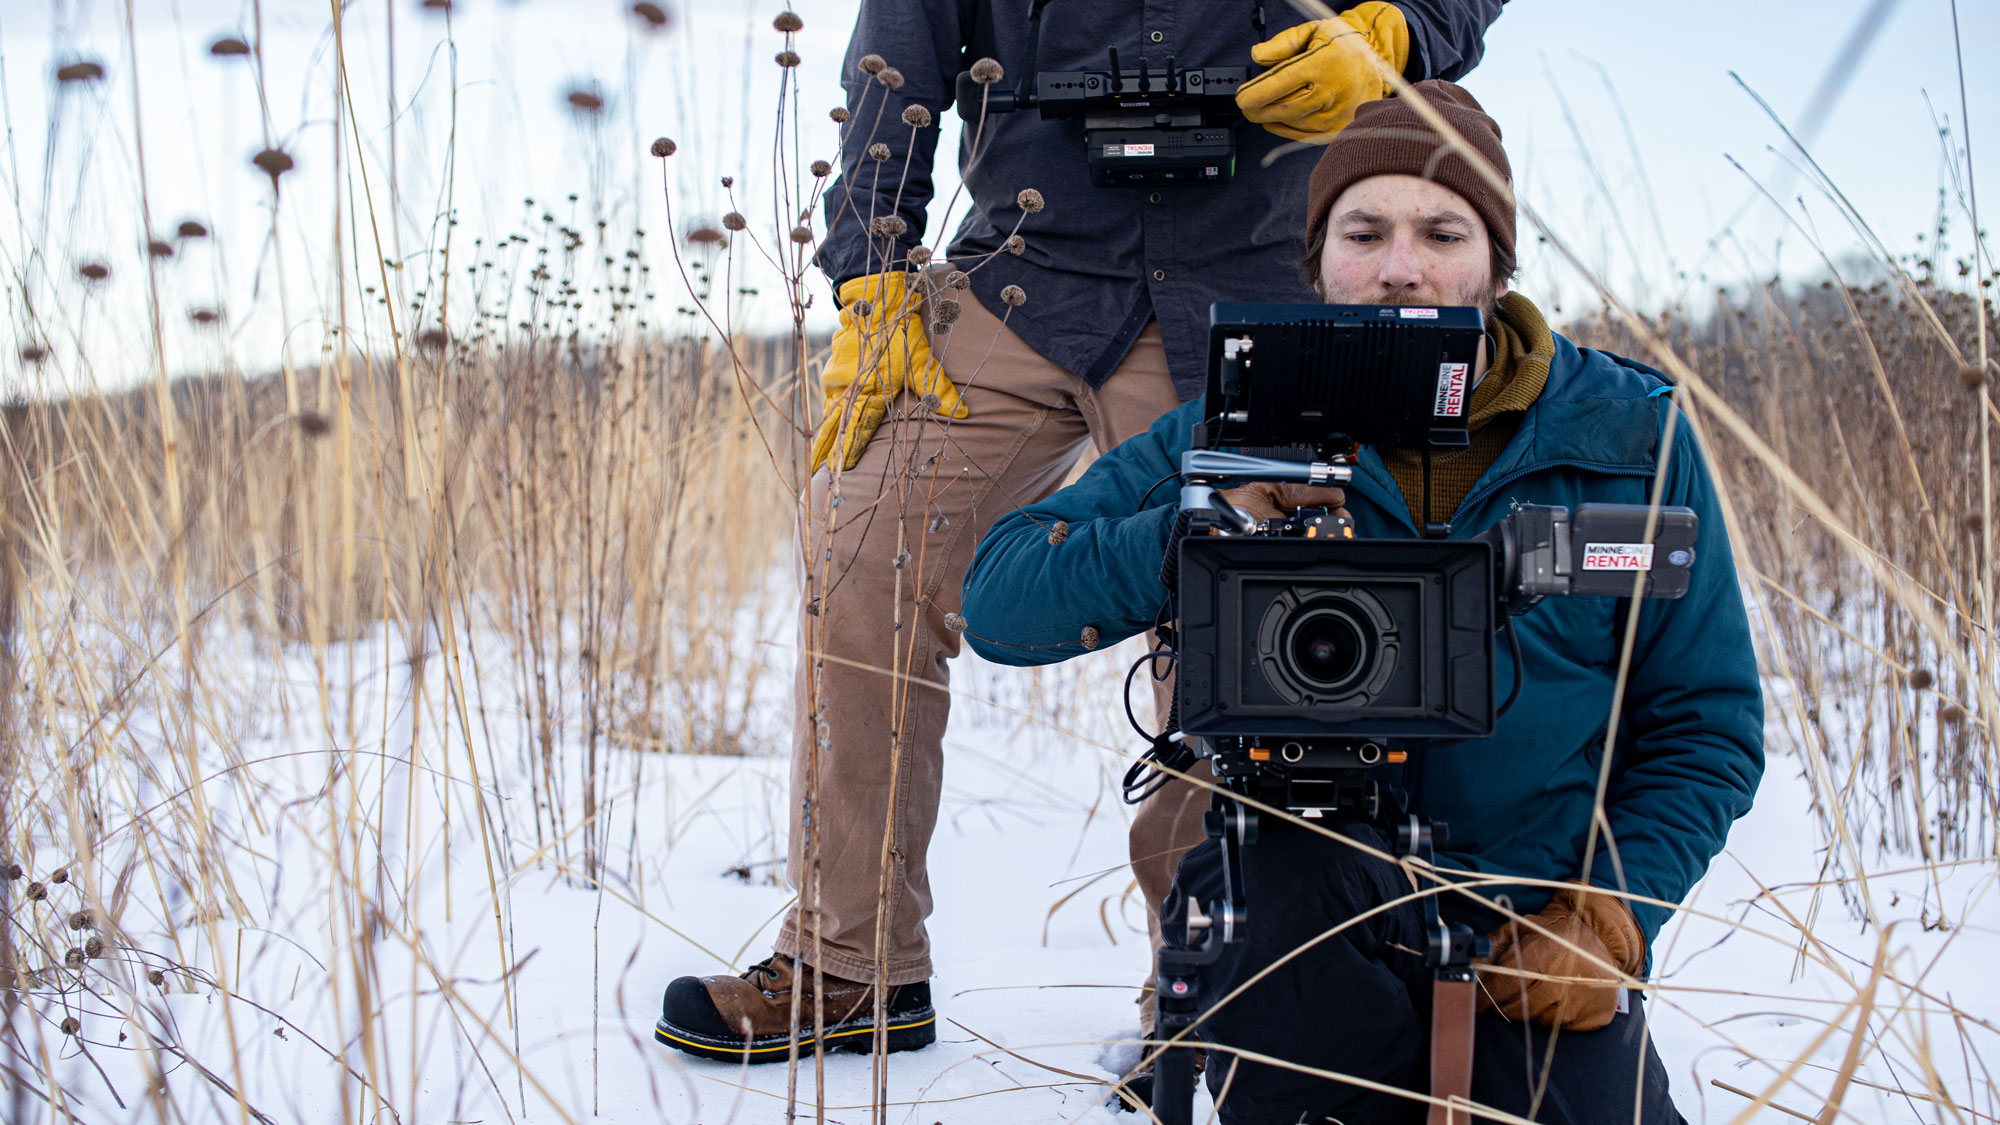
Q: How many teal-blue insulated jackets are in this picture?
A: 1